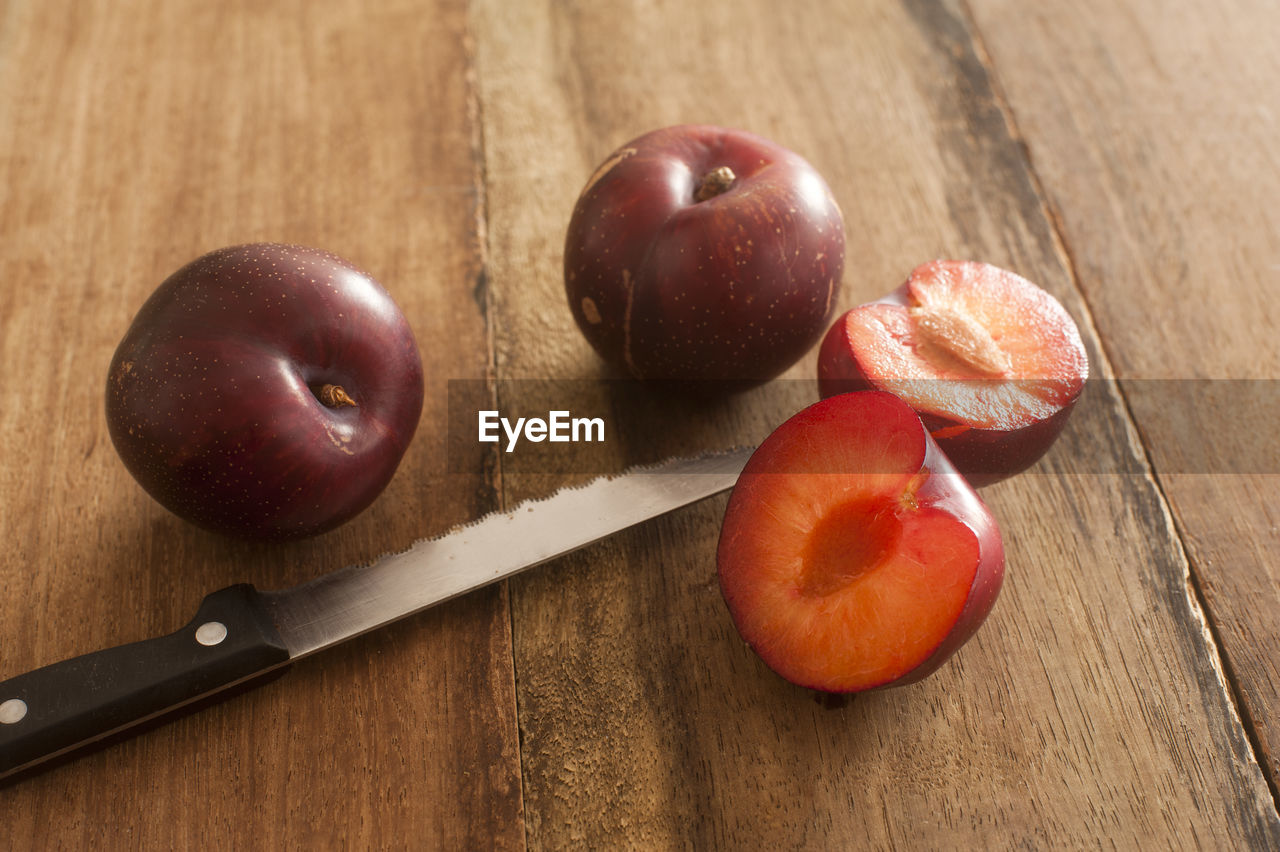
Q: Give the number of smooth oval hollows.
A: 1